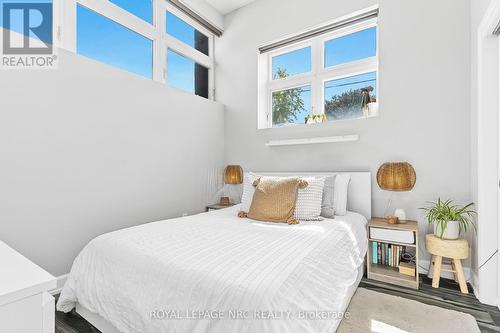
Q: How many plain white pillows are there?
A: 1